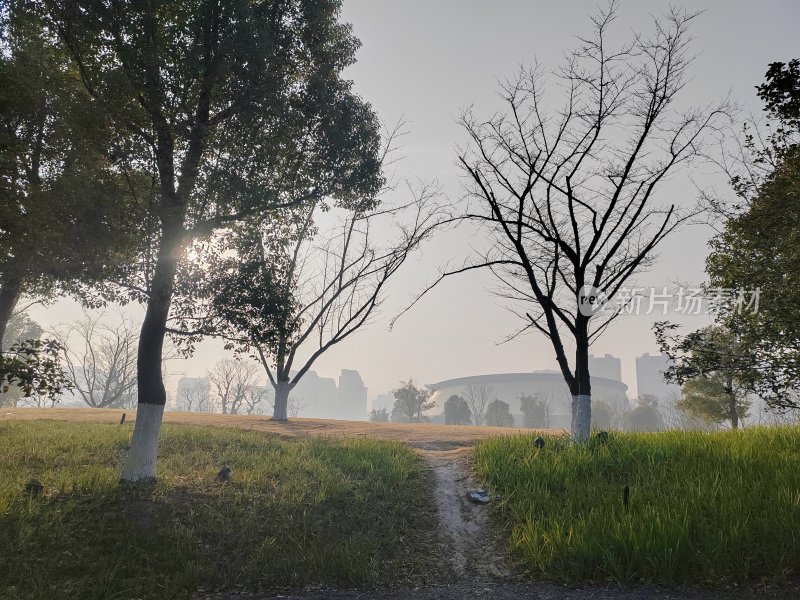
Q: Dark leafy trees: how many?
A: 3